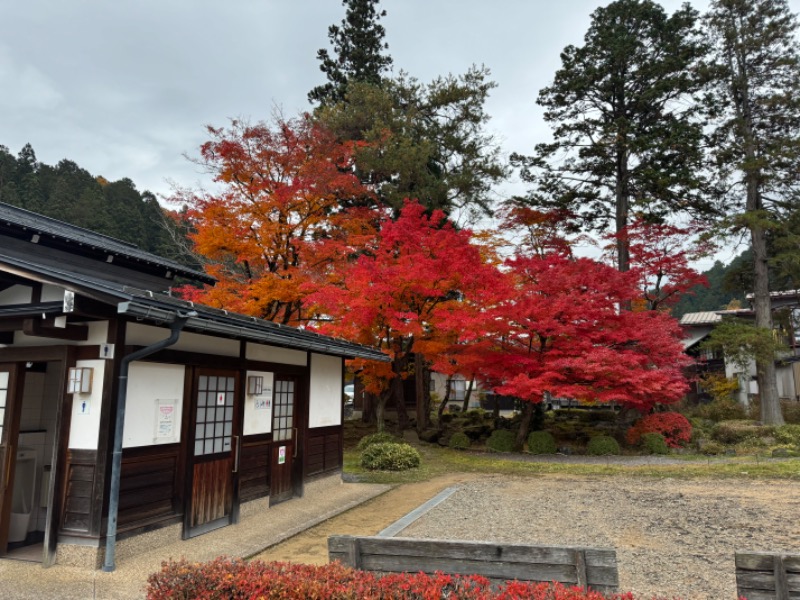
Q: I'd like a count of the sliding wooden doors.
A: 3